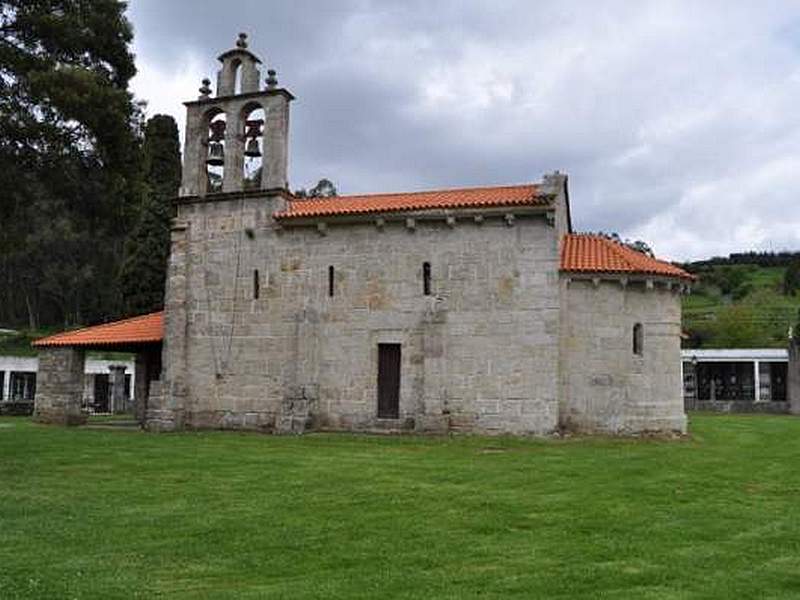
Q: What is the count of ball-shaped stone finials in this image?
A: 3